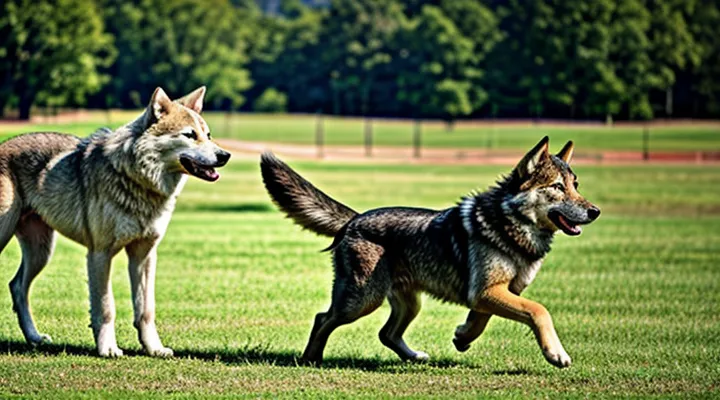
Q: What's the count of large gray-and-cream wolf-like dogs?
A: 1